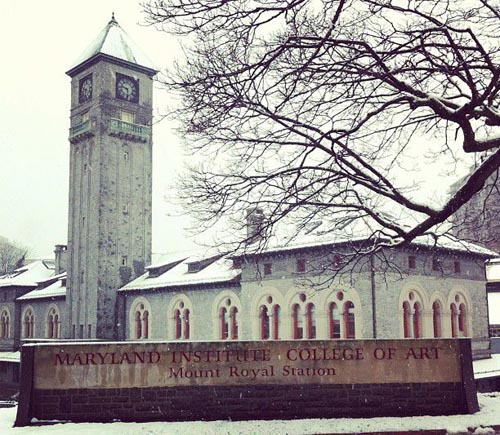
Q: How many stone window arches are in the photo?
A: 12